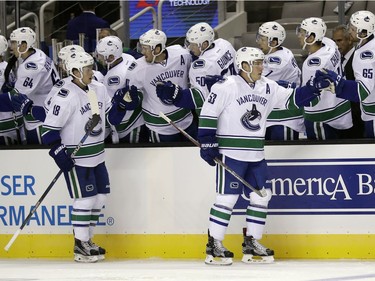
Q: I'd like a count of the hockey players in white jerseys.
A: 11